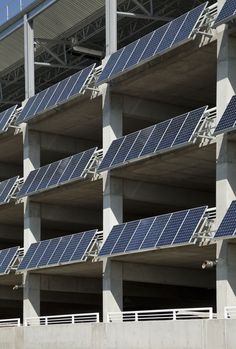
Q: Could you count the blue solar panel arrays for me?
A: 12